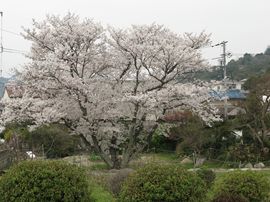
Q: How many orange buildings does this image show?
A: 0